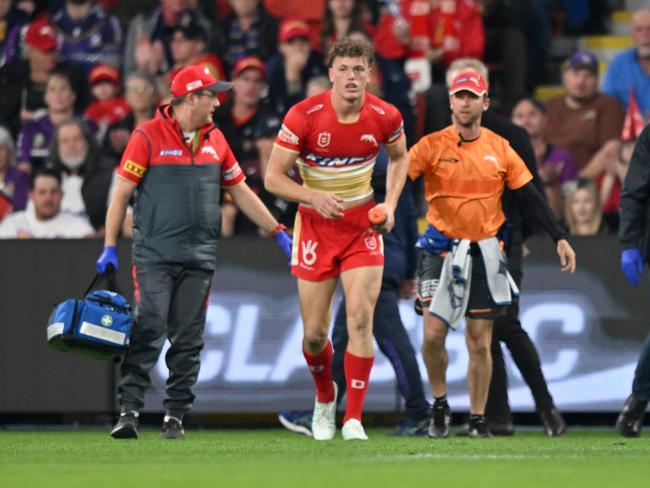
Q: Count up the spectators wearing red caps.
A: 4